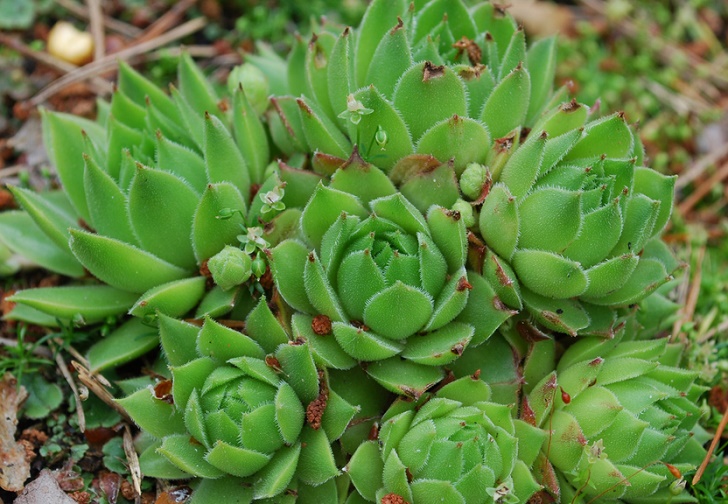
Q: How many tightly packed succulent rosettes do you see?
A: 7